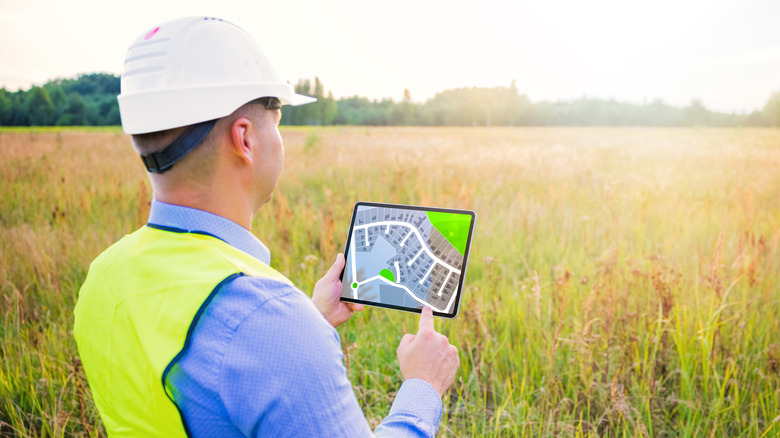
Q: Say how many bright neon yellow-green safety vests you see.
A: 1